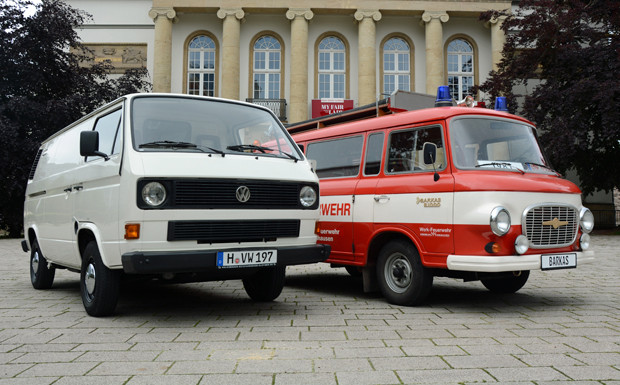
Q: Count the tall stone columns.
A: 6